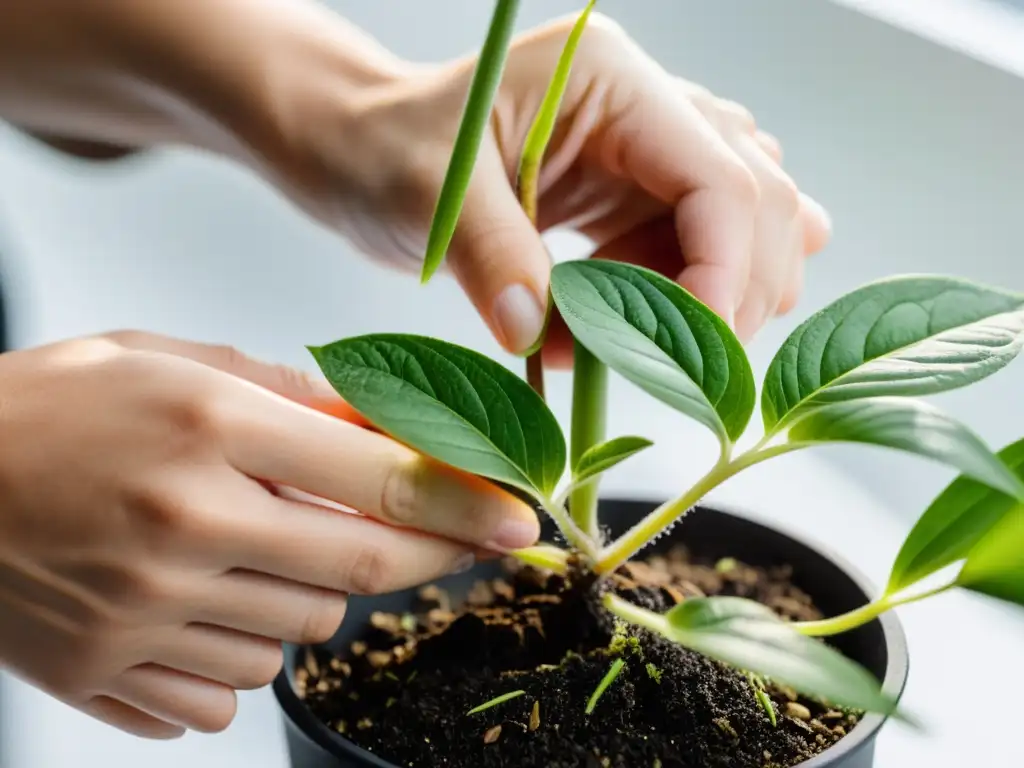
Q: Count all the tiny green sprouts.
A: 3